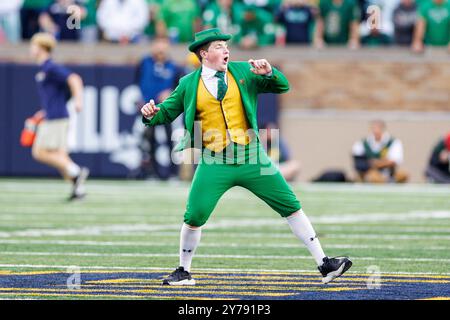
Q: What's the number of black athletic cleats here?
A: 2